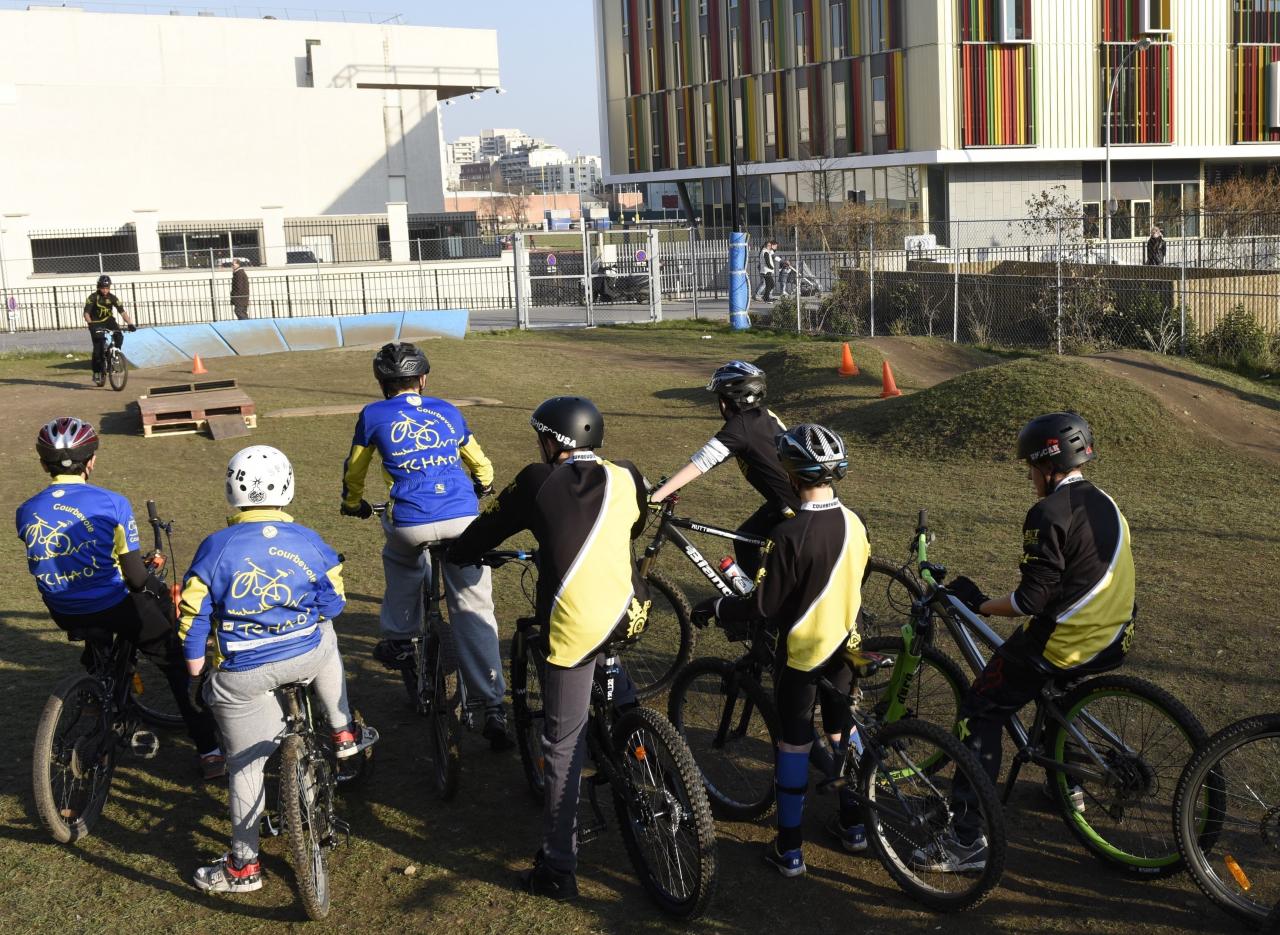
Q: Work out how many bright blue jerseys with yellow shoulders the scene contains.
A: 3